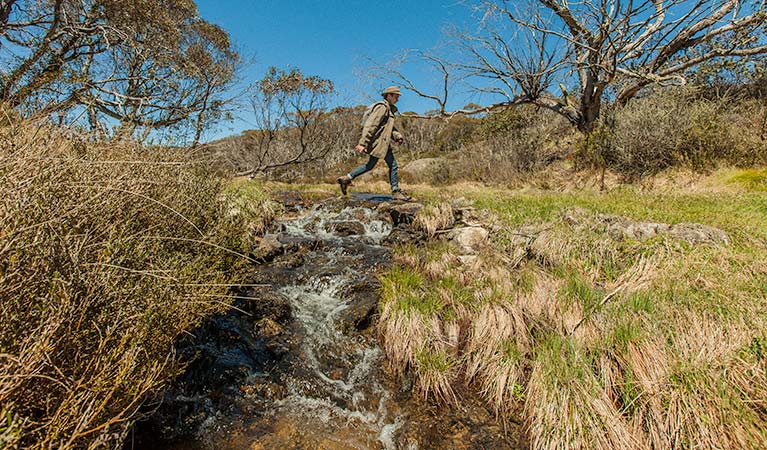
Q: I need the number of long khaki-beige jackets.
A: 1